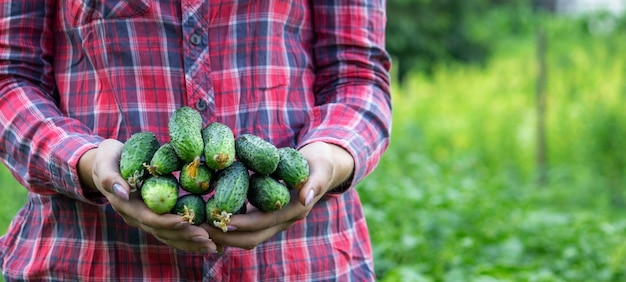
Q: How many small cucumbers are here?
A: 12